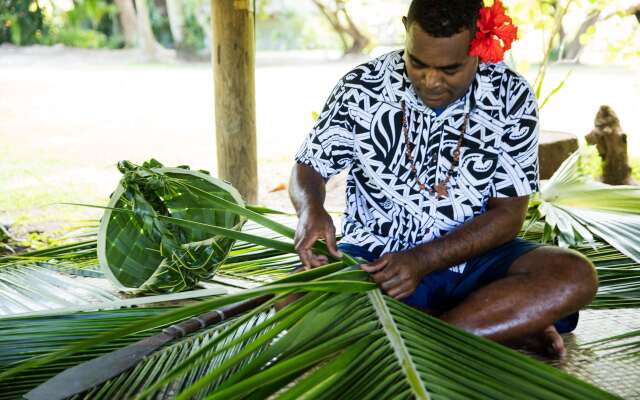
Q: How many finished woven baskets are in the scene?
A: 1